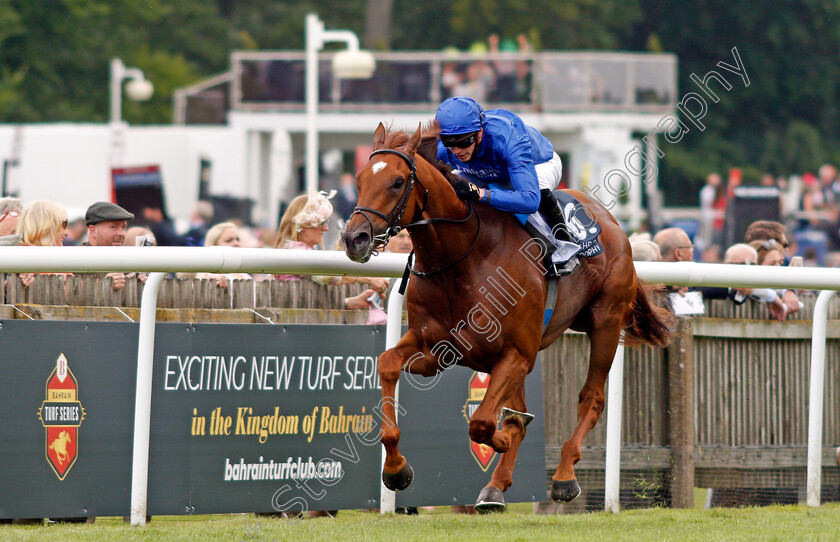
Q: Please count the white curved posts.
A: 4